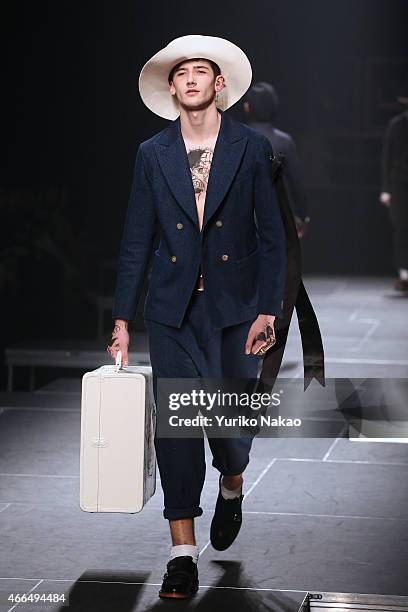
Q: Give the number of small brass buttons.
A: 4